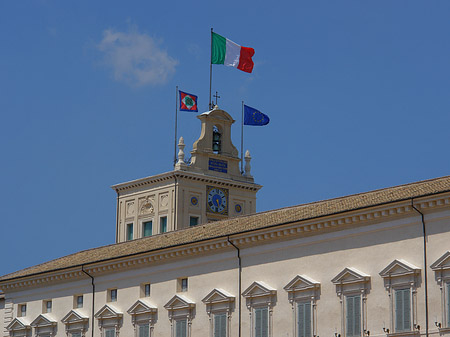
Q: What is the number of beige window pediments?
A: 12